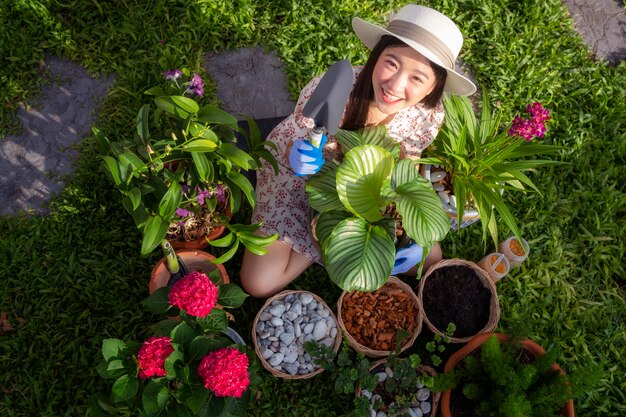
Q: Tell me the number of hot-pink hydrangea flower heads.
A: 3